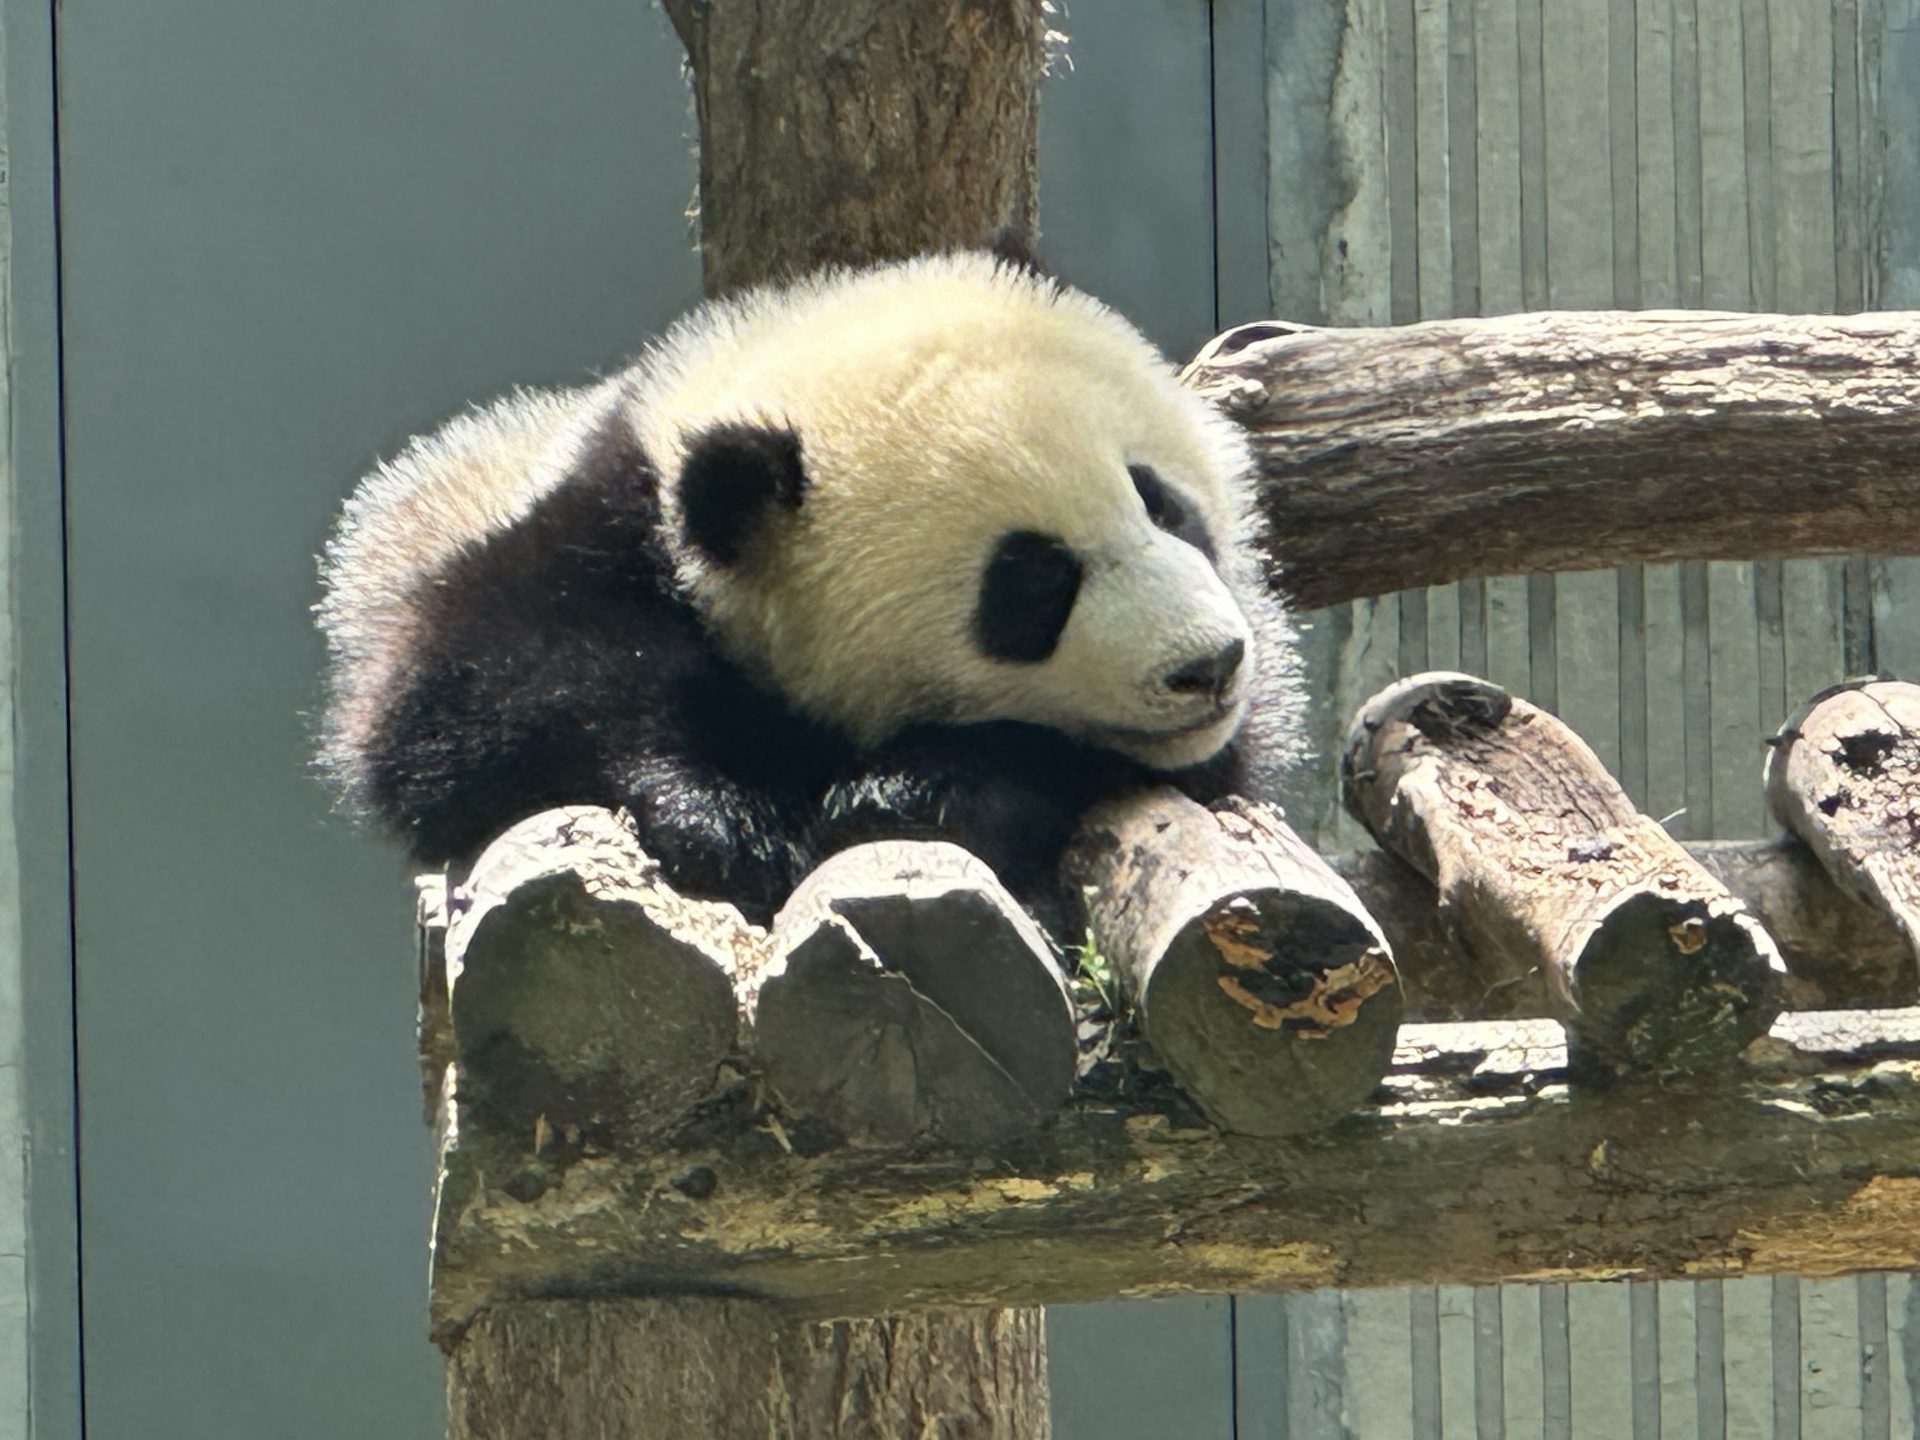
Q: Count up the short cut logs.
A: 5